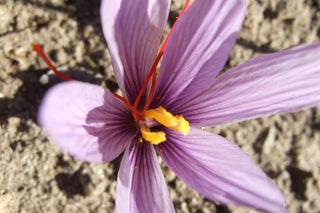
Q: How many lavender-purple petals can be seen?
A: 6